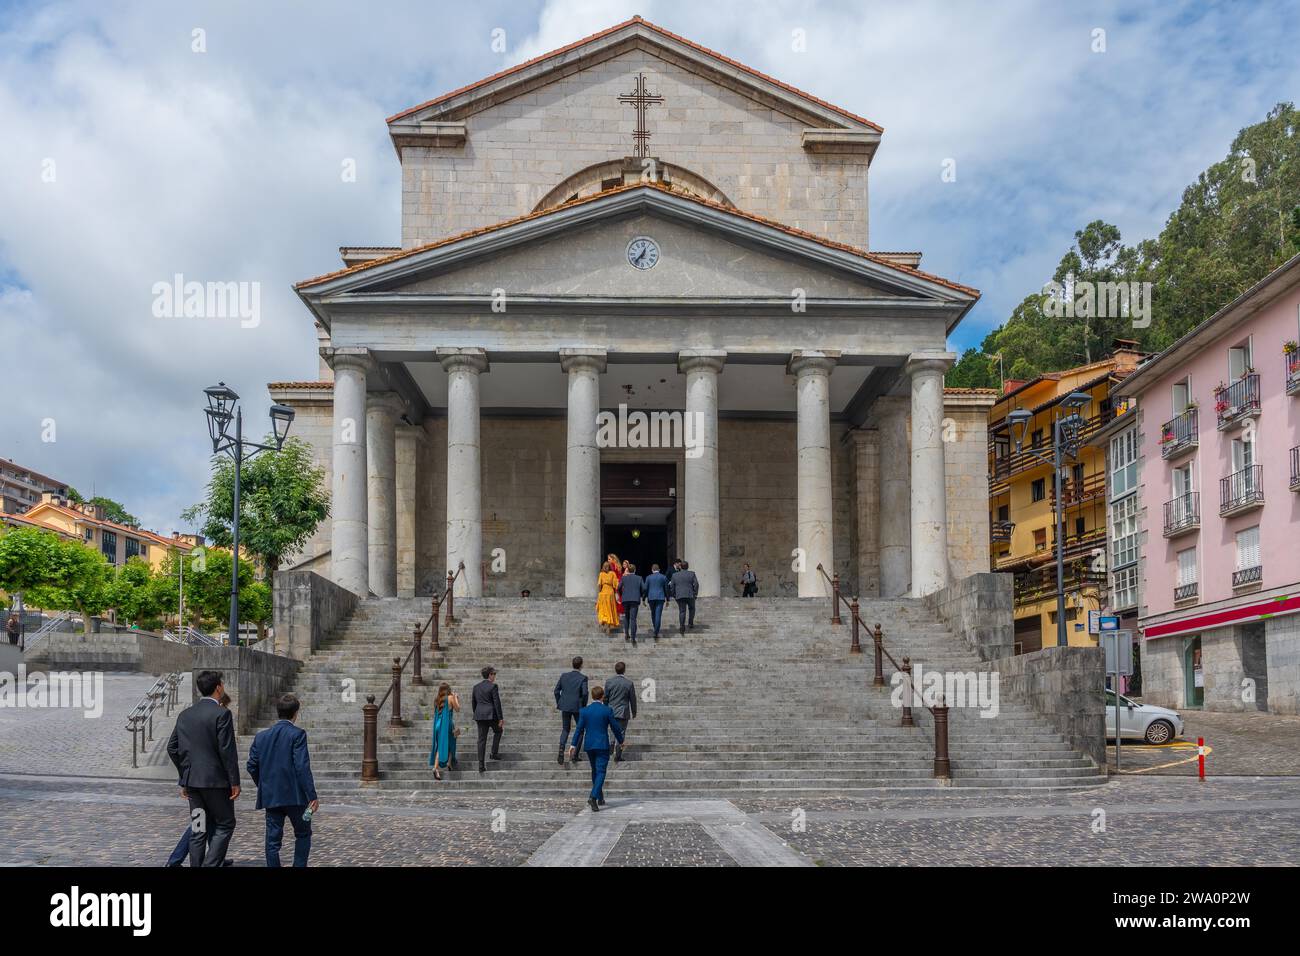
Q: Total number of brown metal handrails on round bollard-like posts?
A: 2